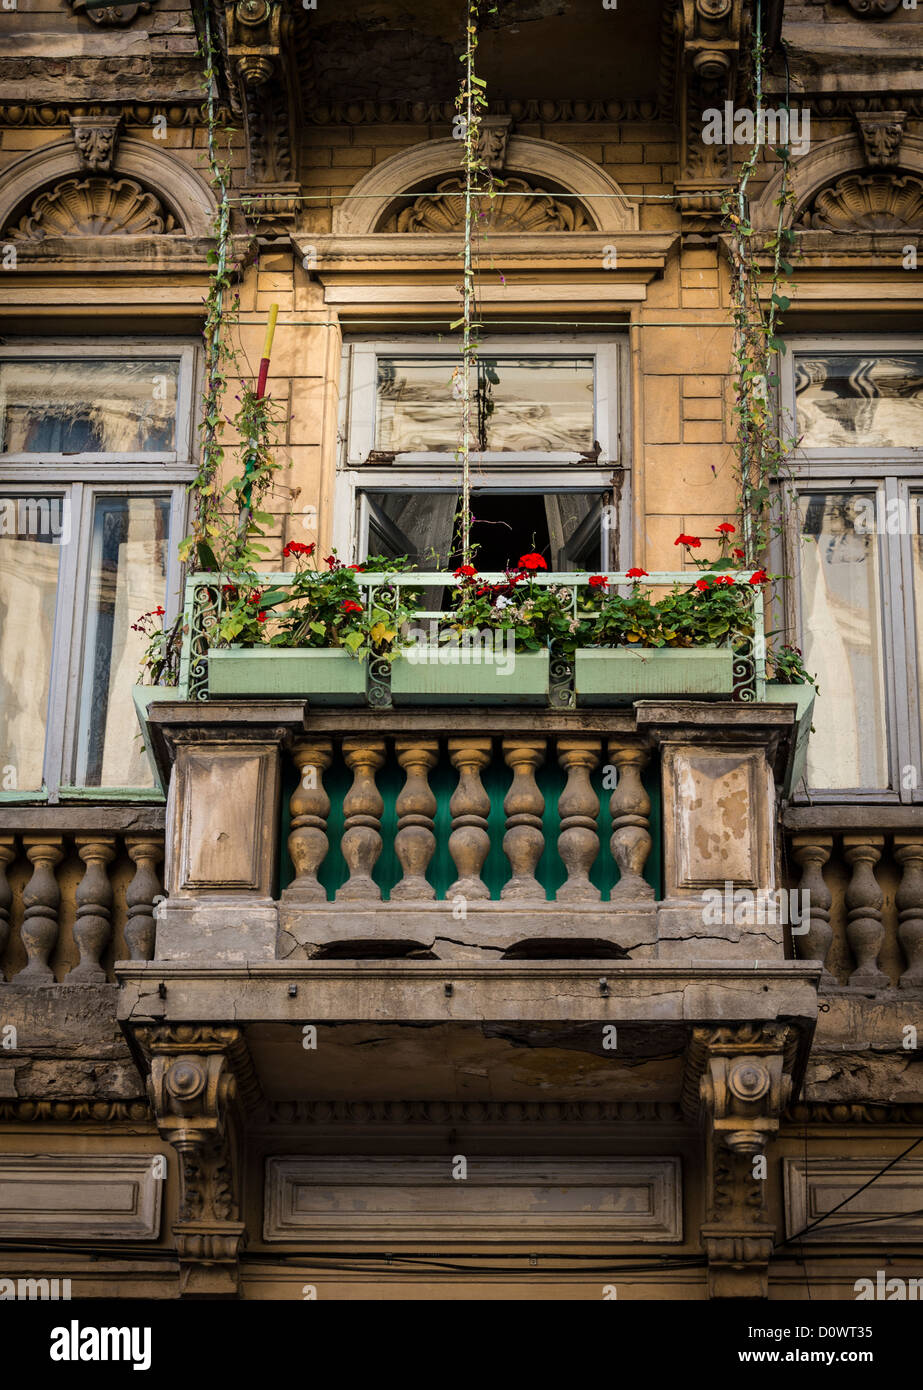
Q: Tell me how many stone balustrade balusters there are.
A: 14